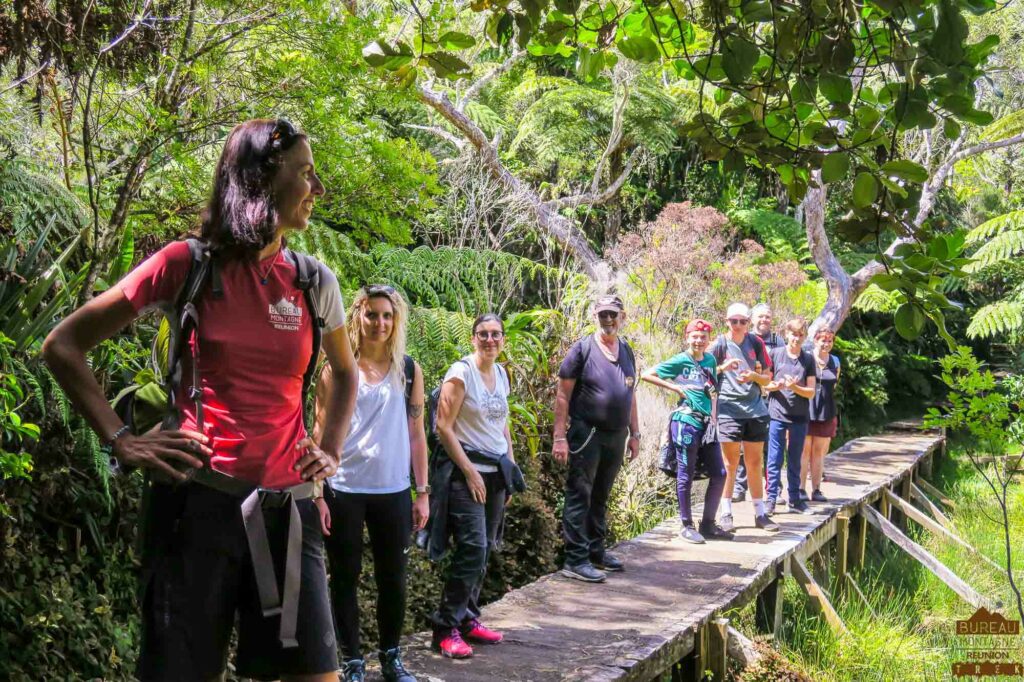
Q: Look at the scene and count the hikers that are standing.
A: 9